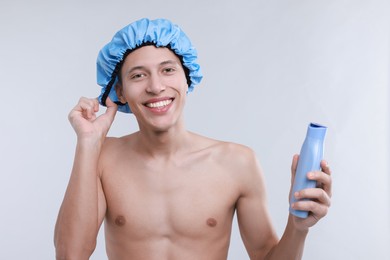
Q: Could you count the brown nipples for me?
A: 2